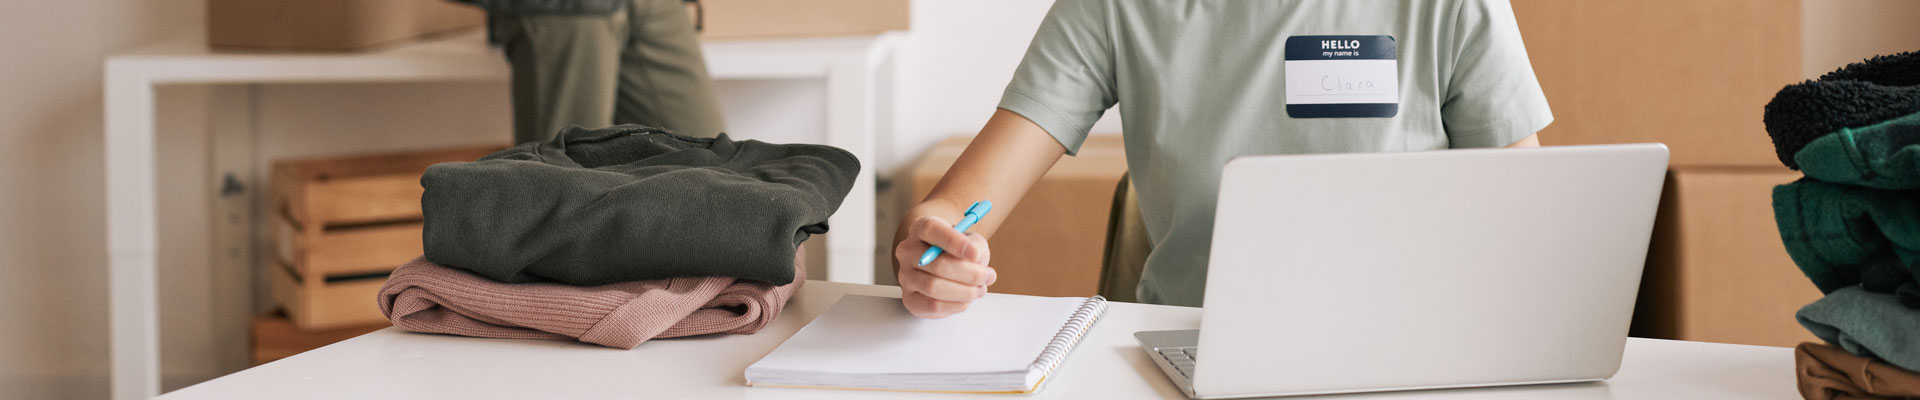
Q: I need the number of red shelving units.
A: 0